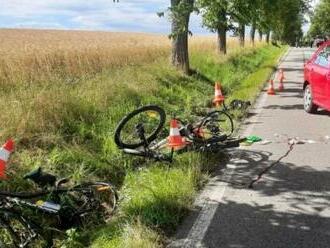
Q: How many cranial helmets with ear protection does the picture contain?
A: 0